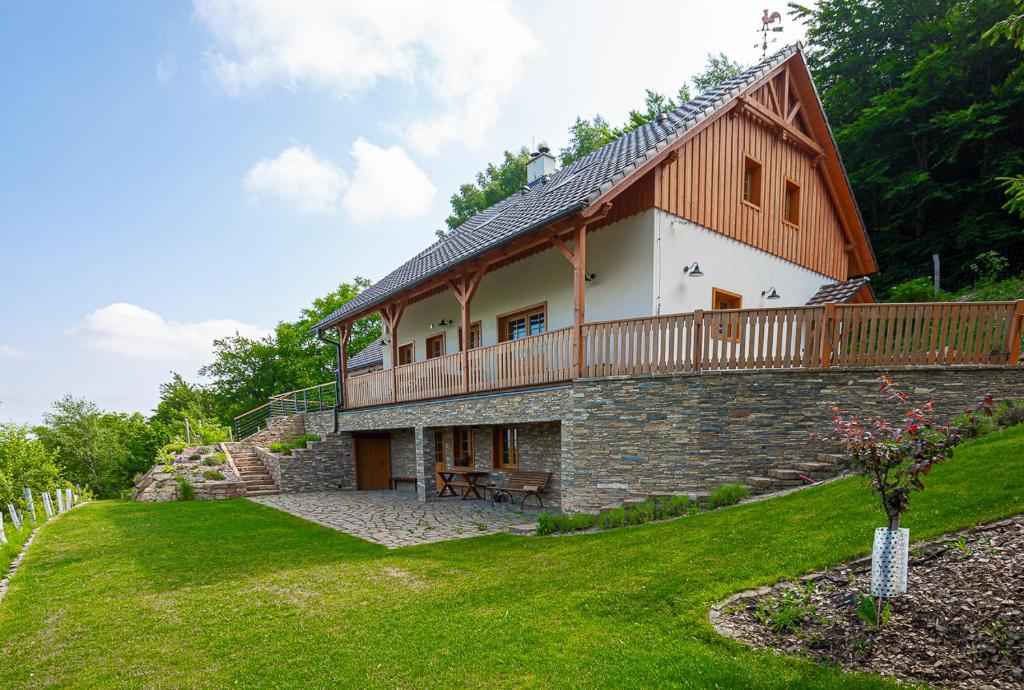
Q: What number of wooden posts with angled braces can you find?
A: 4